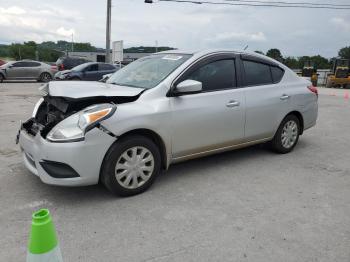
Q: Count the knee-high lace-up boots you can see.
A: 0